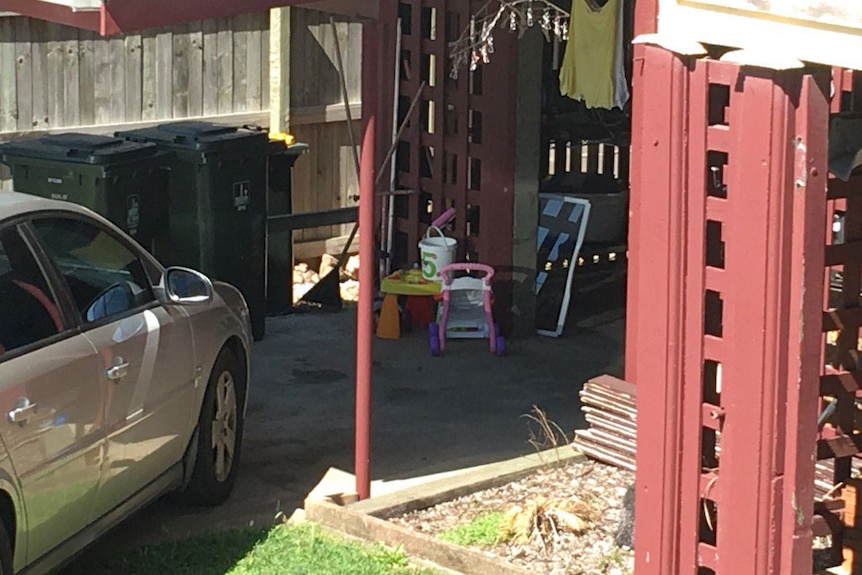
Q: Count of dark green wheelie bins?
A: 3